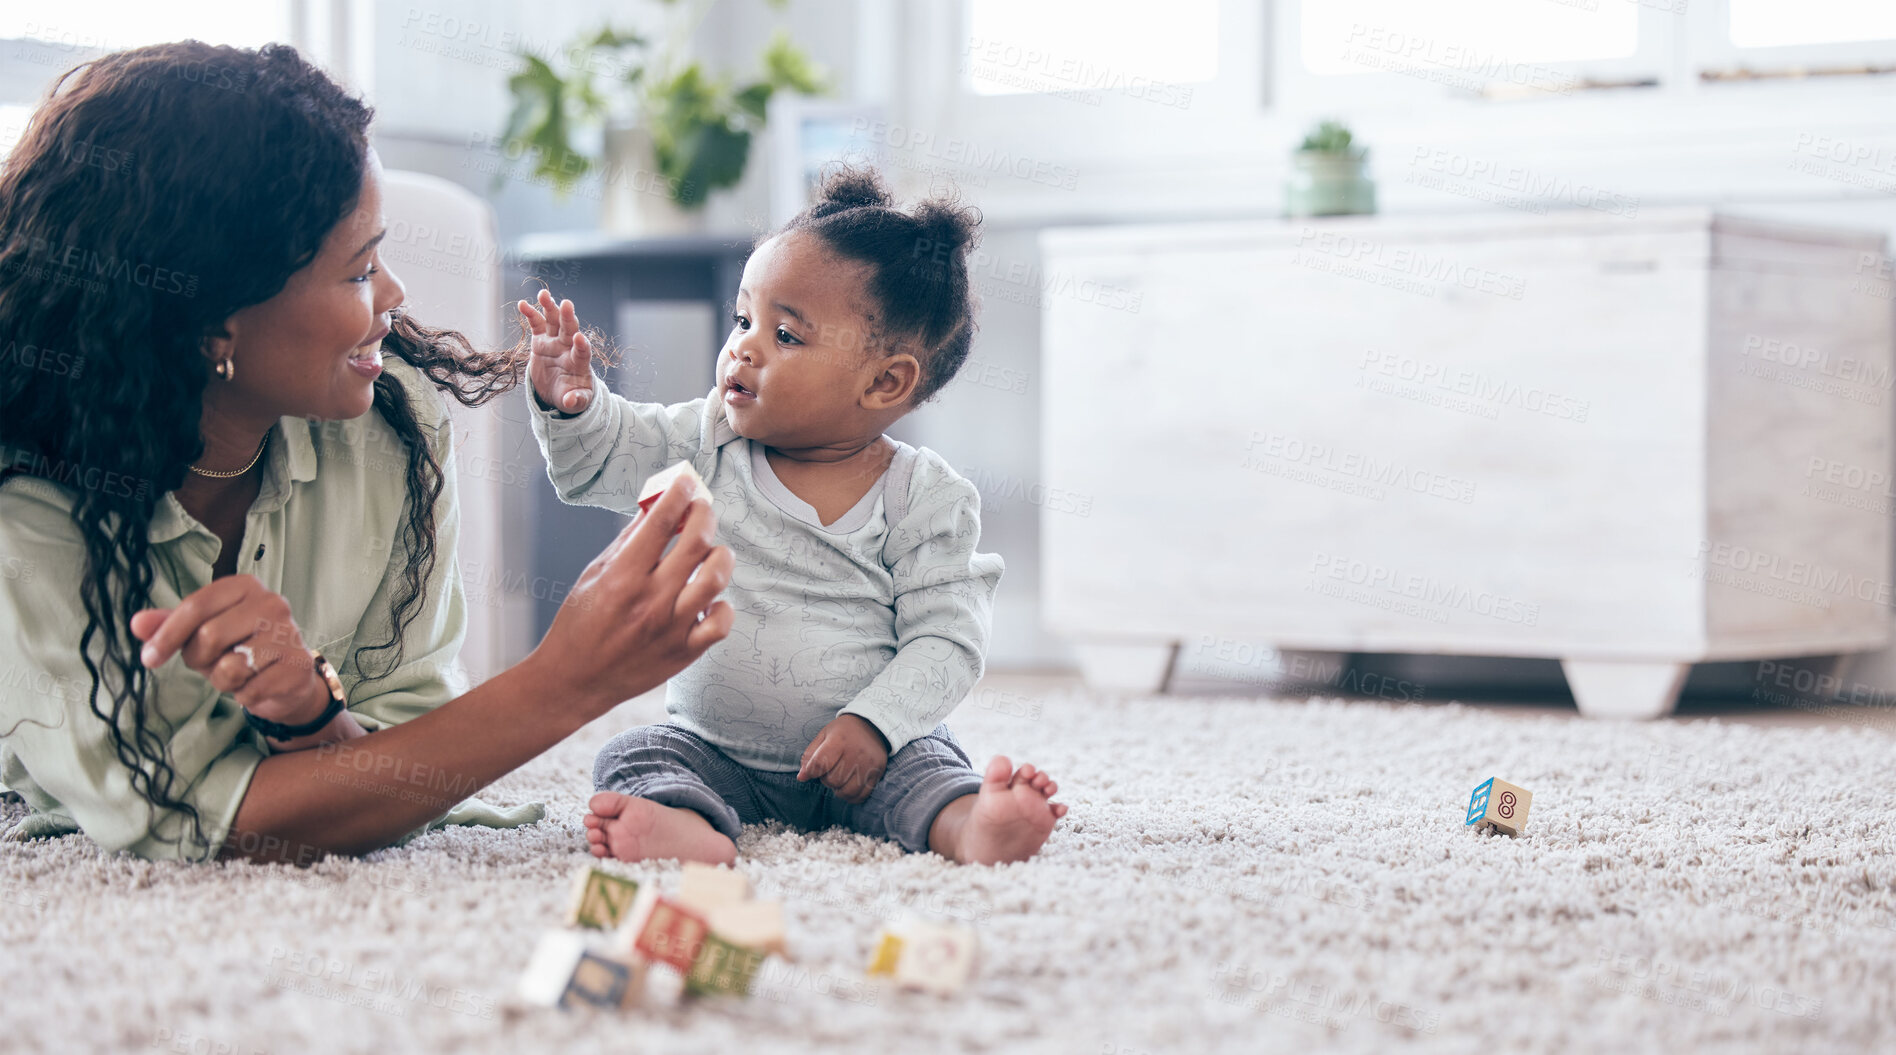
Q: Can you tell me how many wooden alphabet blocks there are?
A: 9